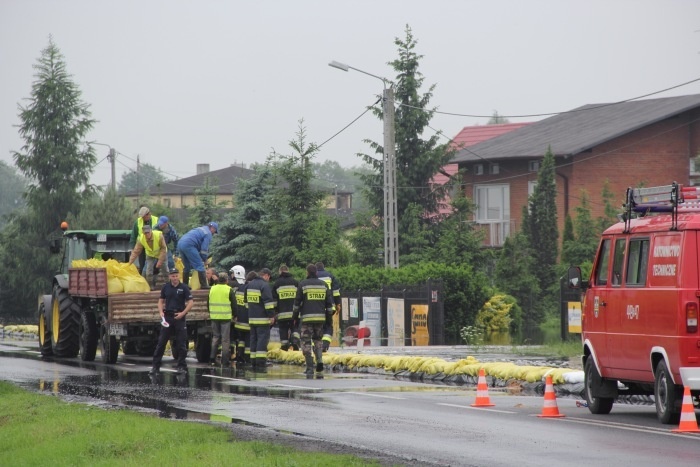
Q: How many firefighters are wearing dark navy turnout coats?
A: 6